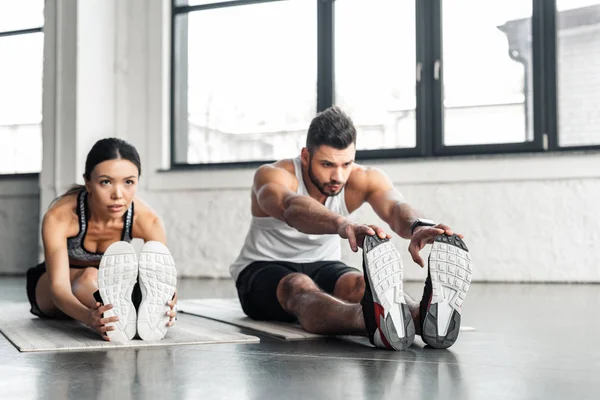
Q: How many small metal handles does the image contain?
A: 2